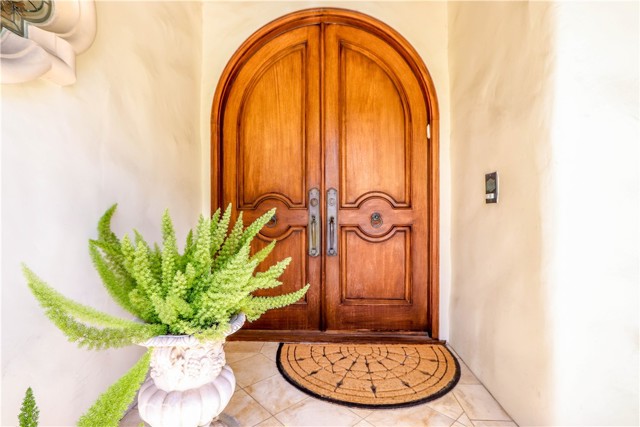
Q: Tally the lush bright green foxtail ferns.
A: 1